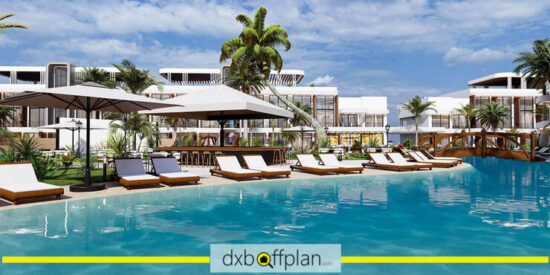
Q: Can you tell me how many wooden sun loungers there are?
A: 12